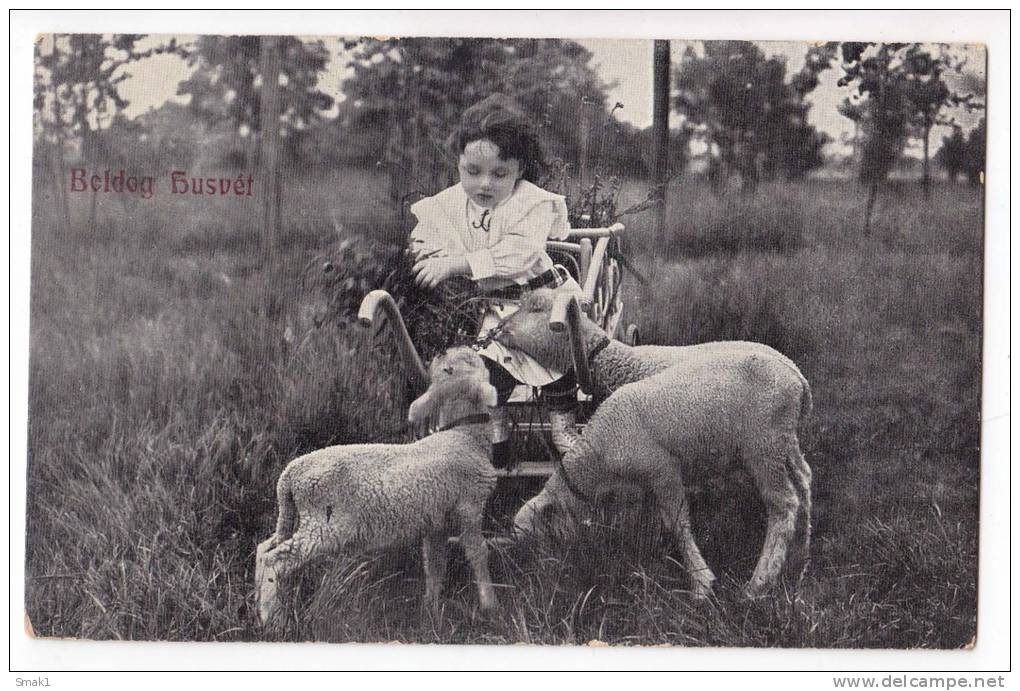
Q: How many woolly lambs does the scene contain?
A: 3